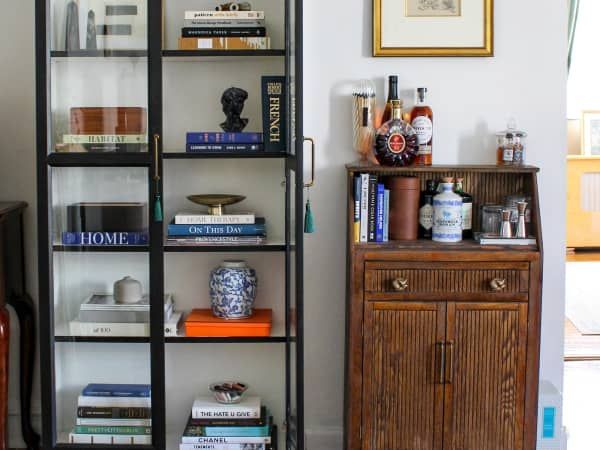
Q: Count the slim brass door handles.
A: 4